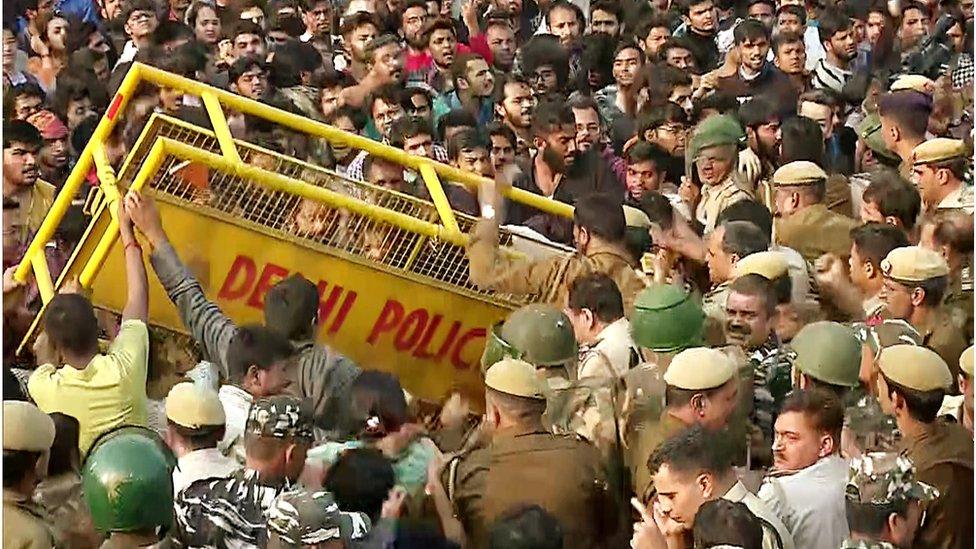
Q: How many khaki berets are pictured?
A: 12